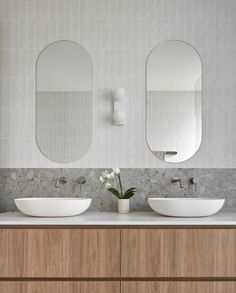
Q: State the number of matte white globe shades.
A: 2